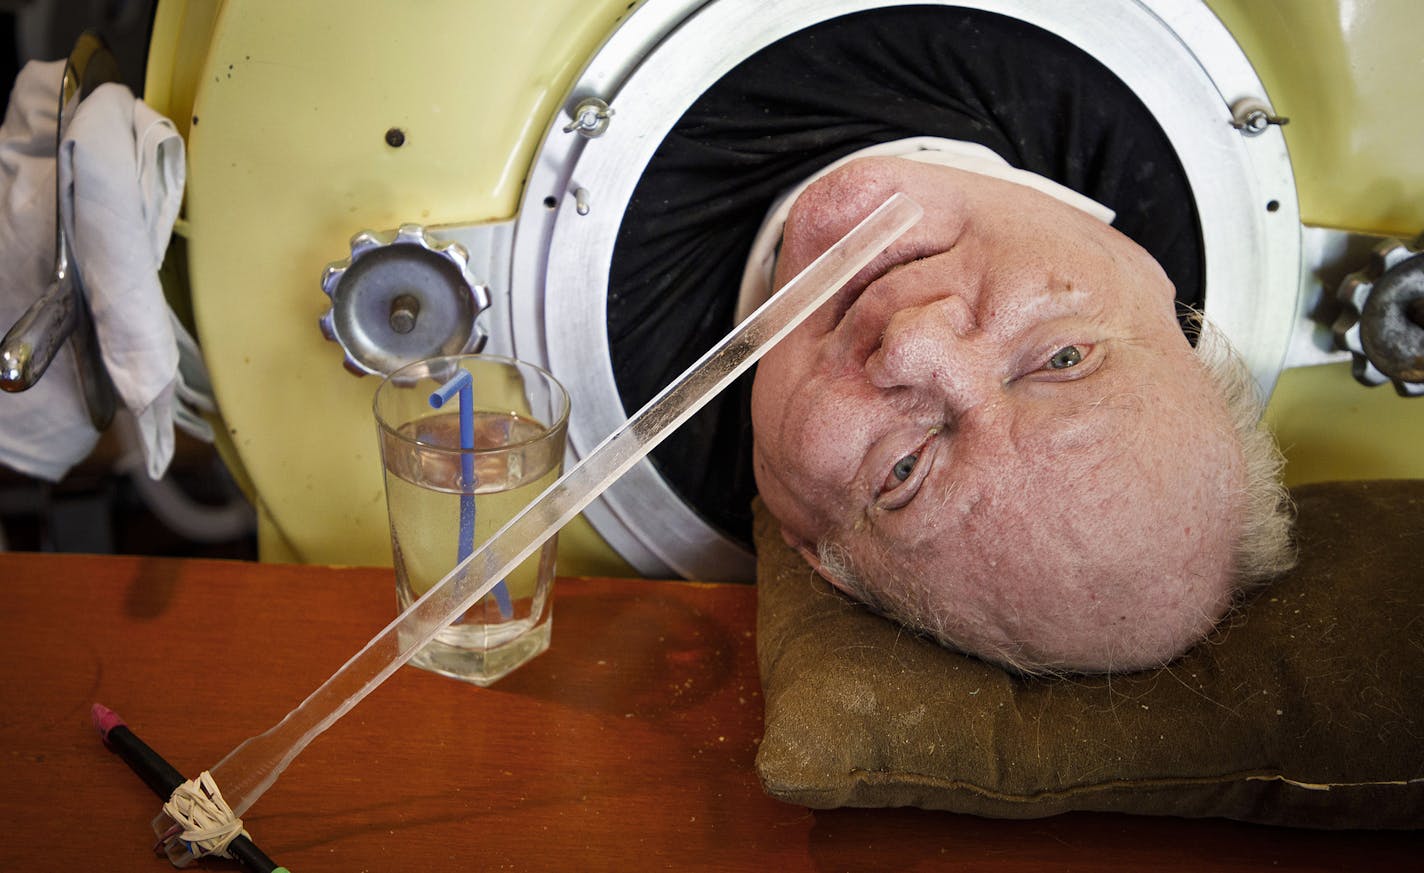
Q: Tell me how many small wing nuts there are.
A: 2